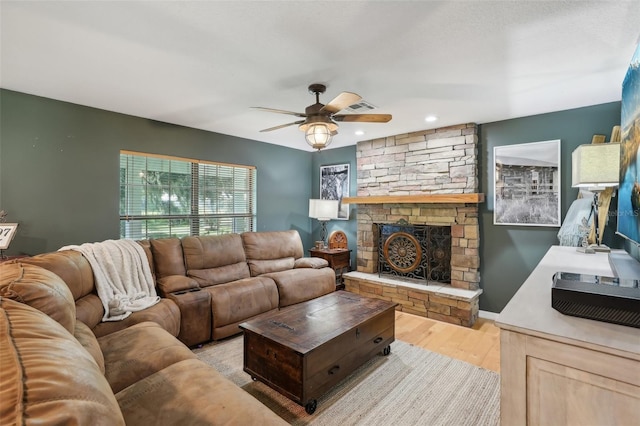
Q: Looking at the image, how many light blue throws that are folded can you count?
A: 1